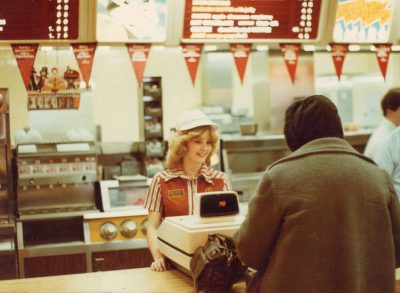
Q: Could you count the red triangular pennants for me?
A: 8